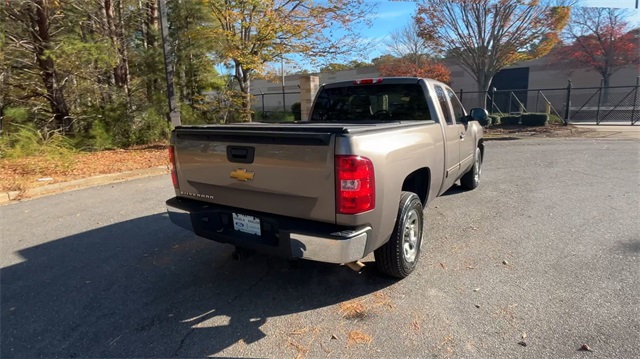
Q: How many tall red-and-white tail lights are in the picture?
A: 2